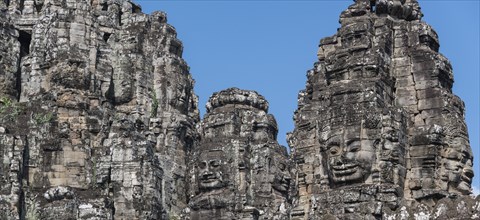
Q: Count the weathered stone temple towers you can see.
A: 3